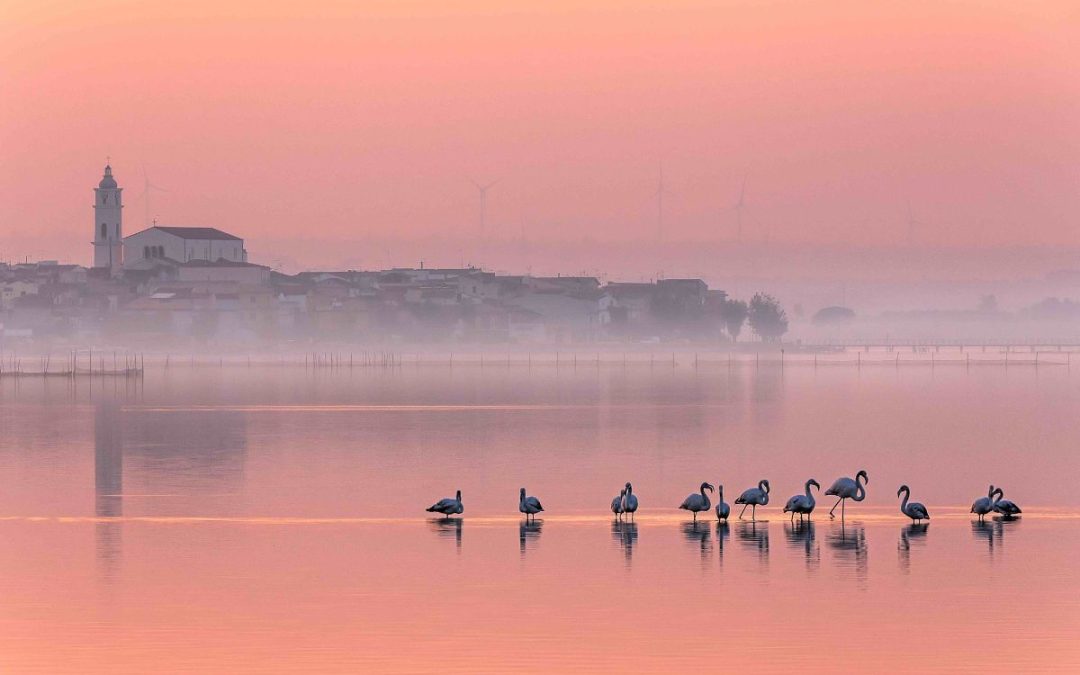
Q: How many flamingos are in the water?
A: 12